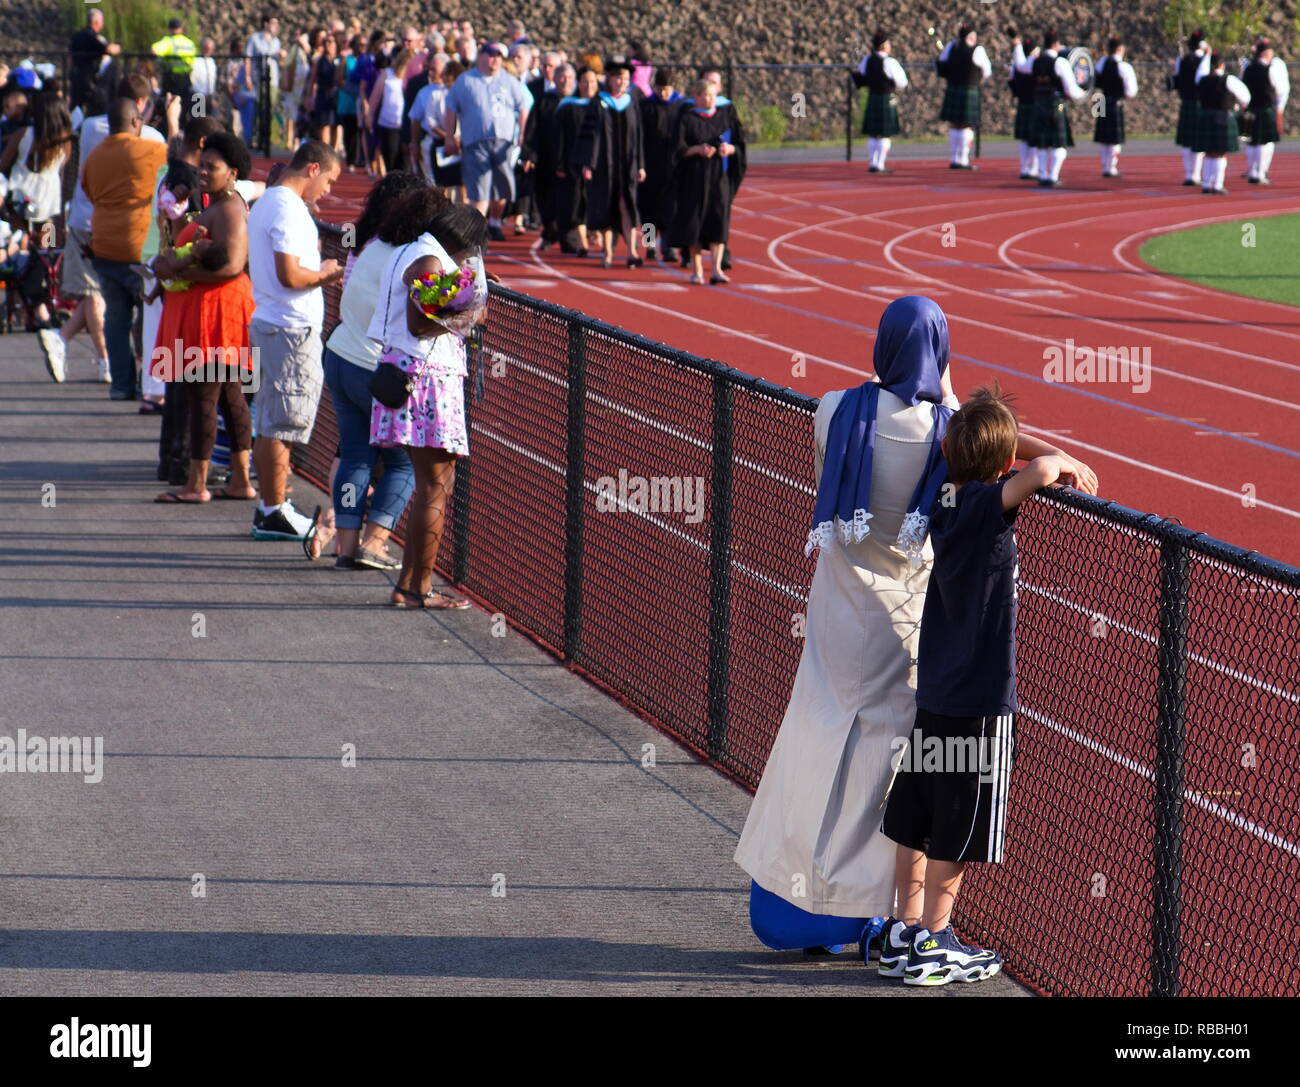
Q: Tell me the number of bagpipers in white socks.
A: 8